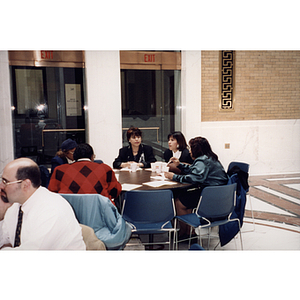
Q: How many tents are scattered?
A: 0